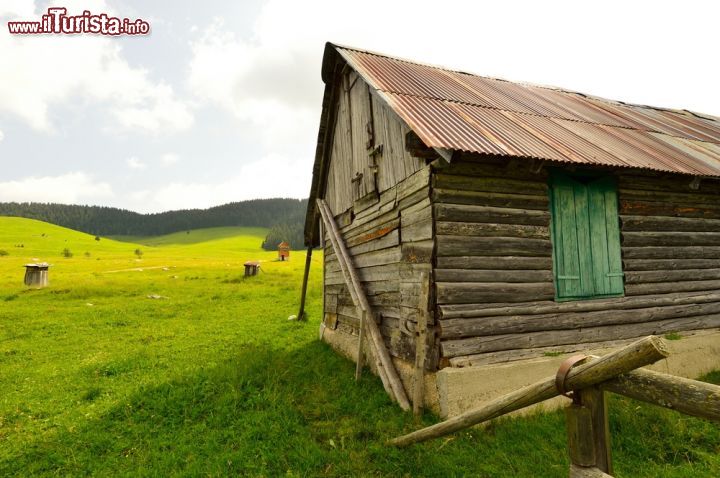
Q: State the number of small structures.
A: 3